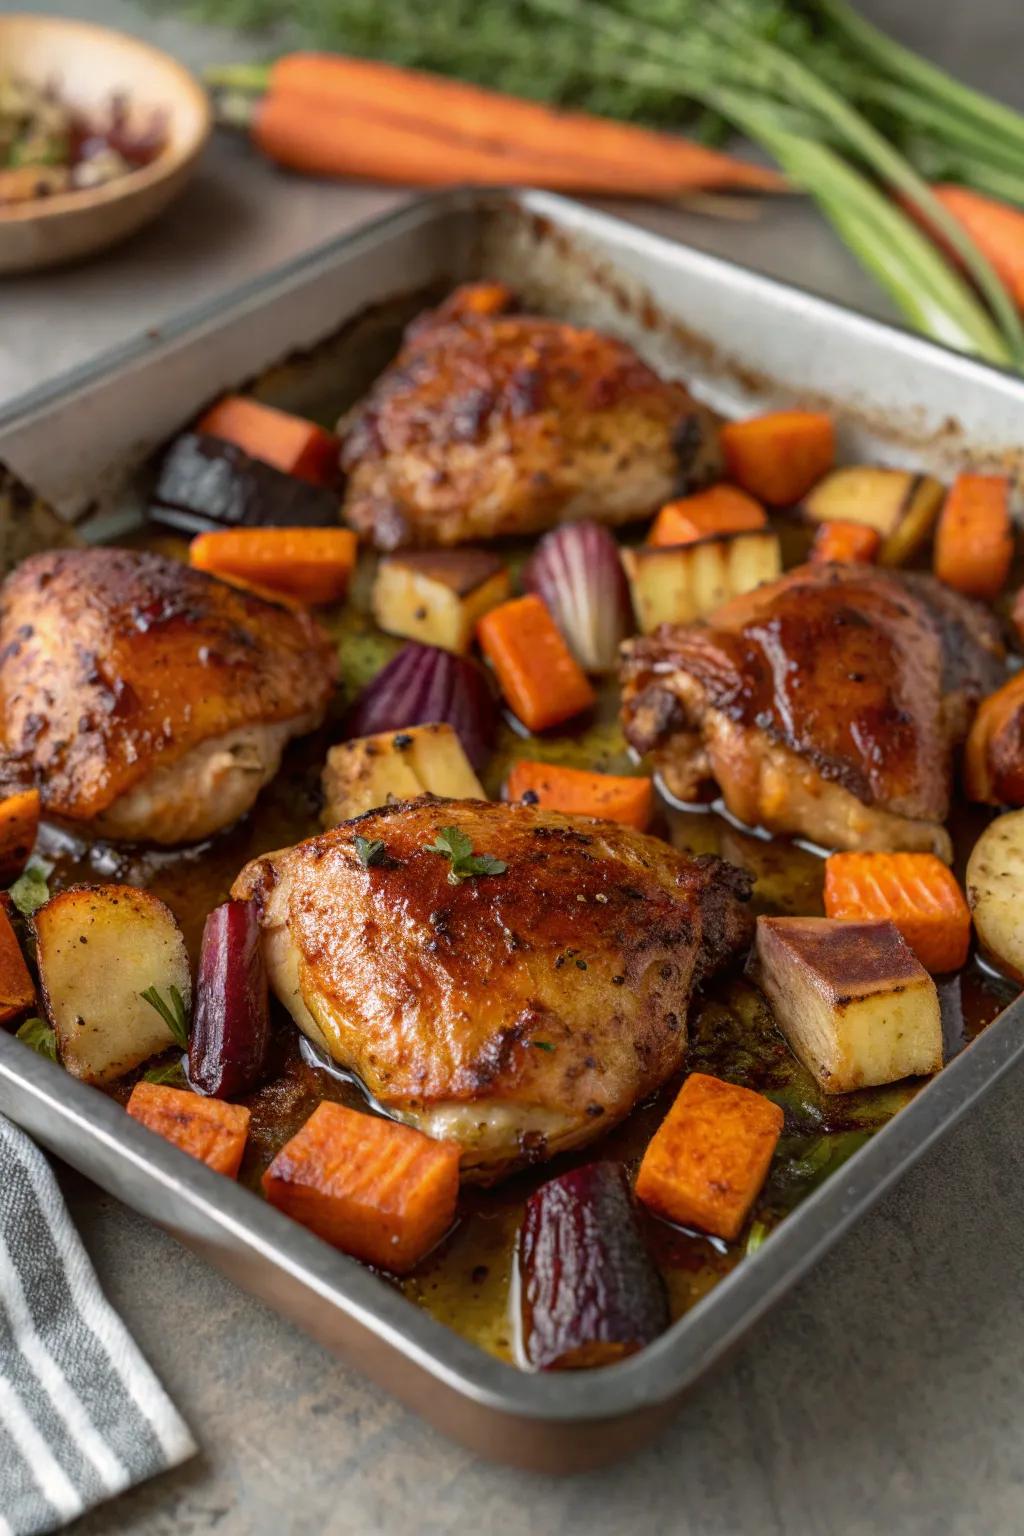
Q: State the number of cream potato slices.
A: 7